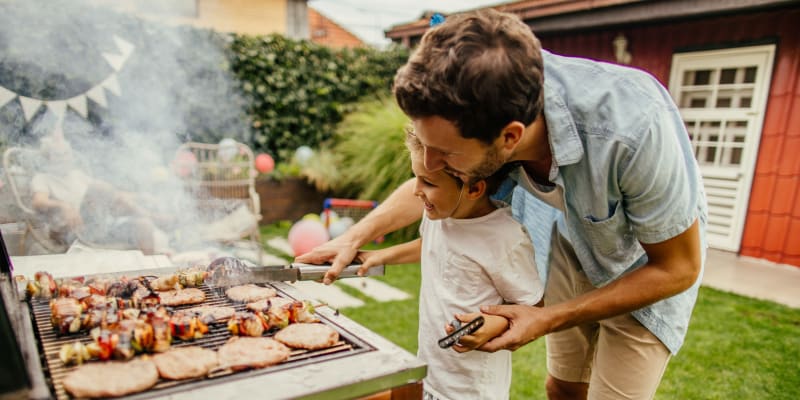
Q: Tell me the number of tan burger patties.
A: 8